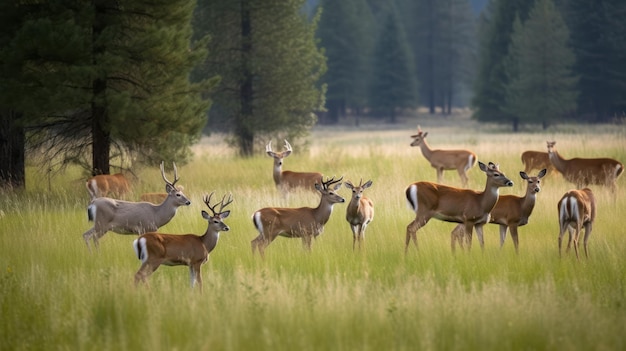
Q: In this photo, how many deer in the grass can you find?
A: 13